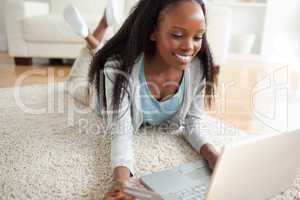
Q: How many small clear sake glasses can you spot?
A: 0